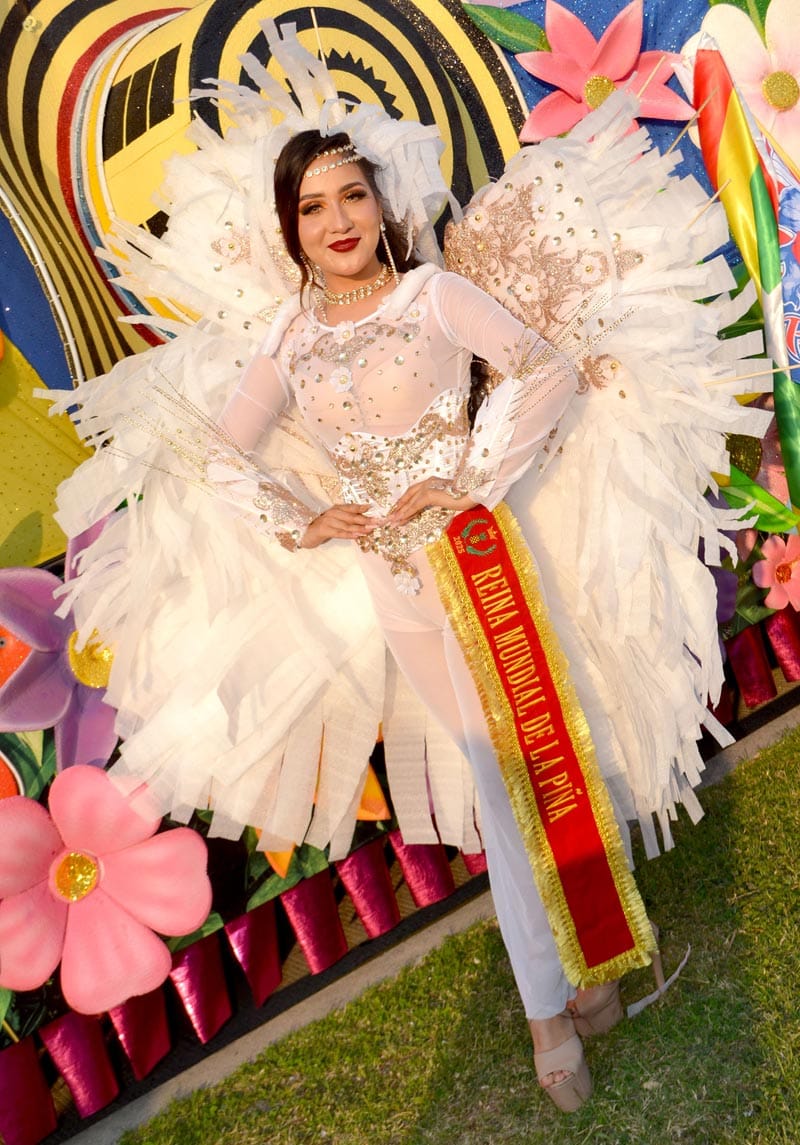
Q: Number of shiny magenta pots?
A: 12